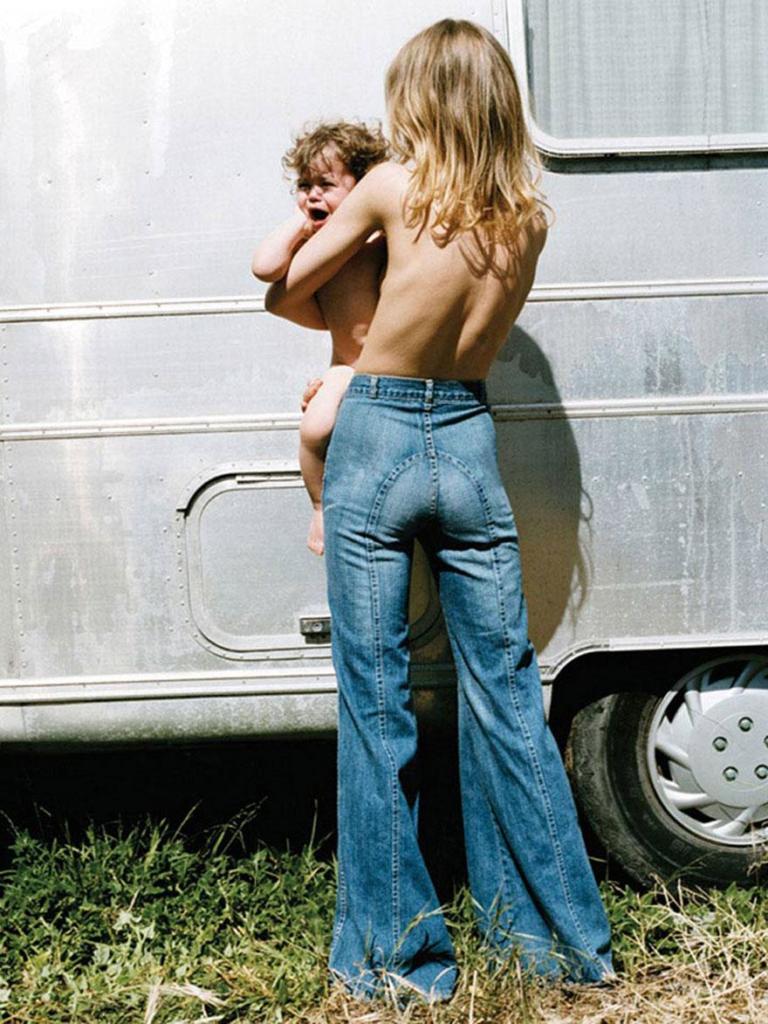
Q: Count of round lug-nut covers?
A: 5